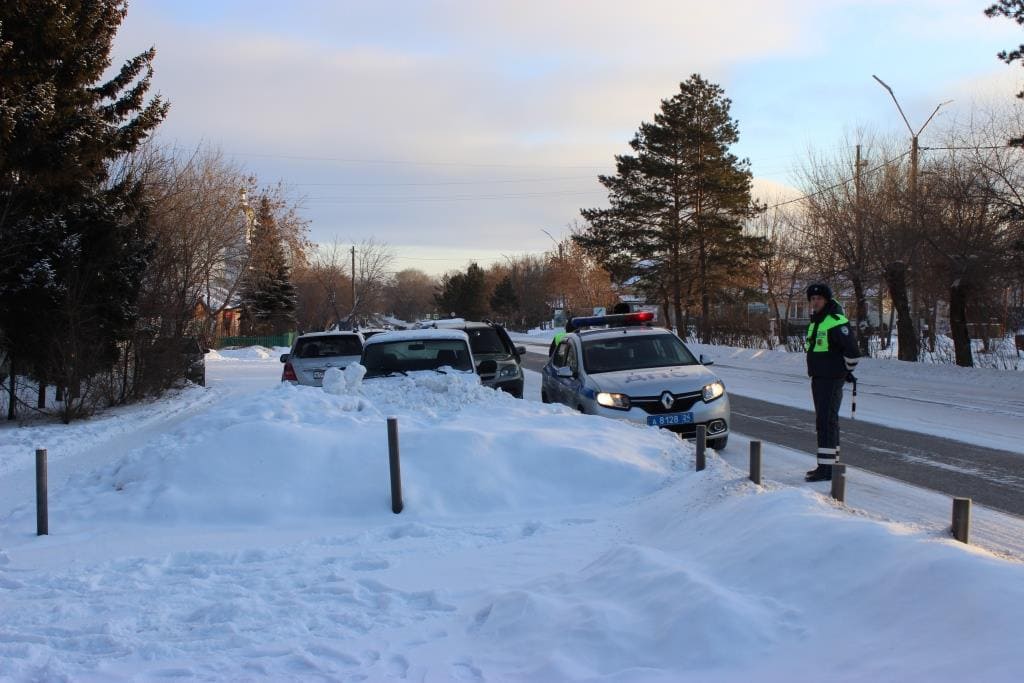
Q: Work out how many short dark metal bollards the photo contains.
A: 6